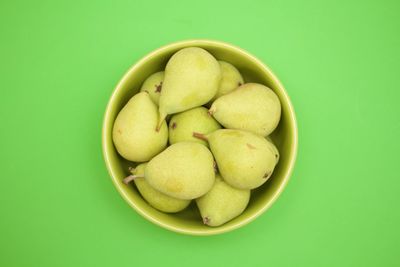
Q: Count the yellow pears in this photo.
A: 10